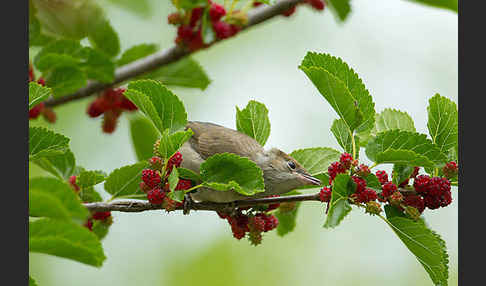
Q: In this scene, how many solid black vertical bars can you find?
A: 2